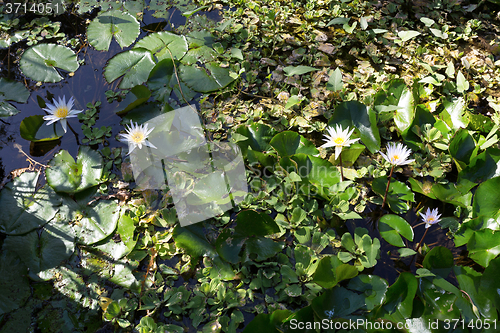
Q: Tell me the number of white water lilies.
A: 5